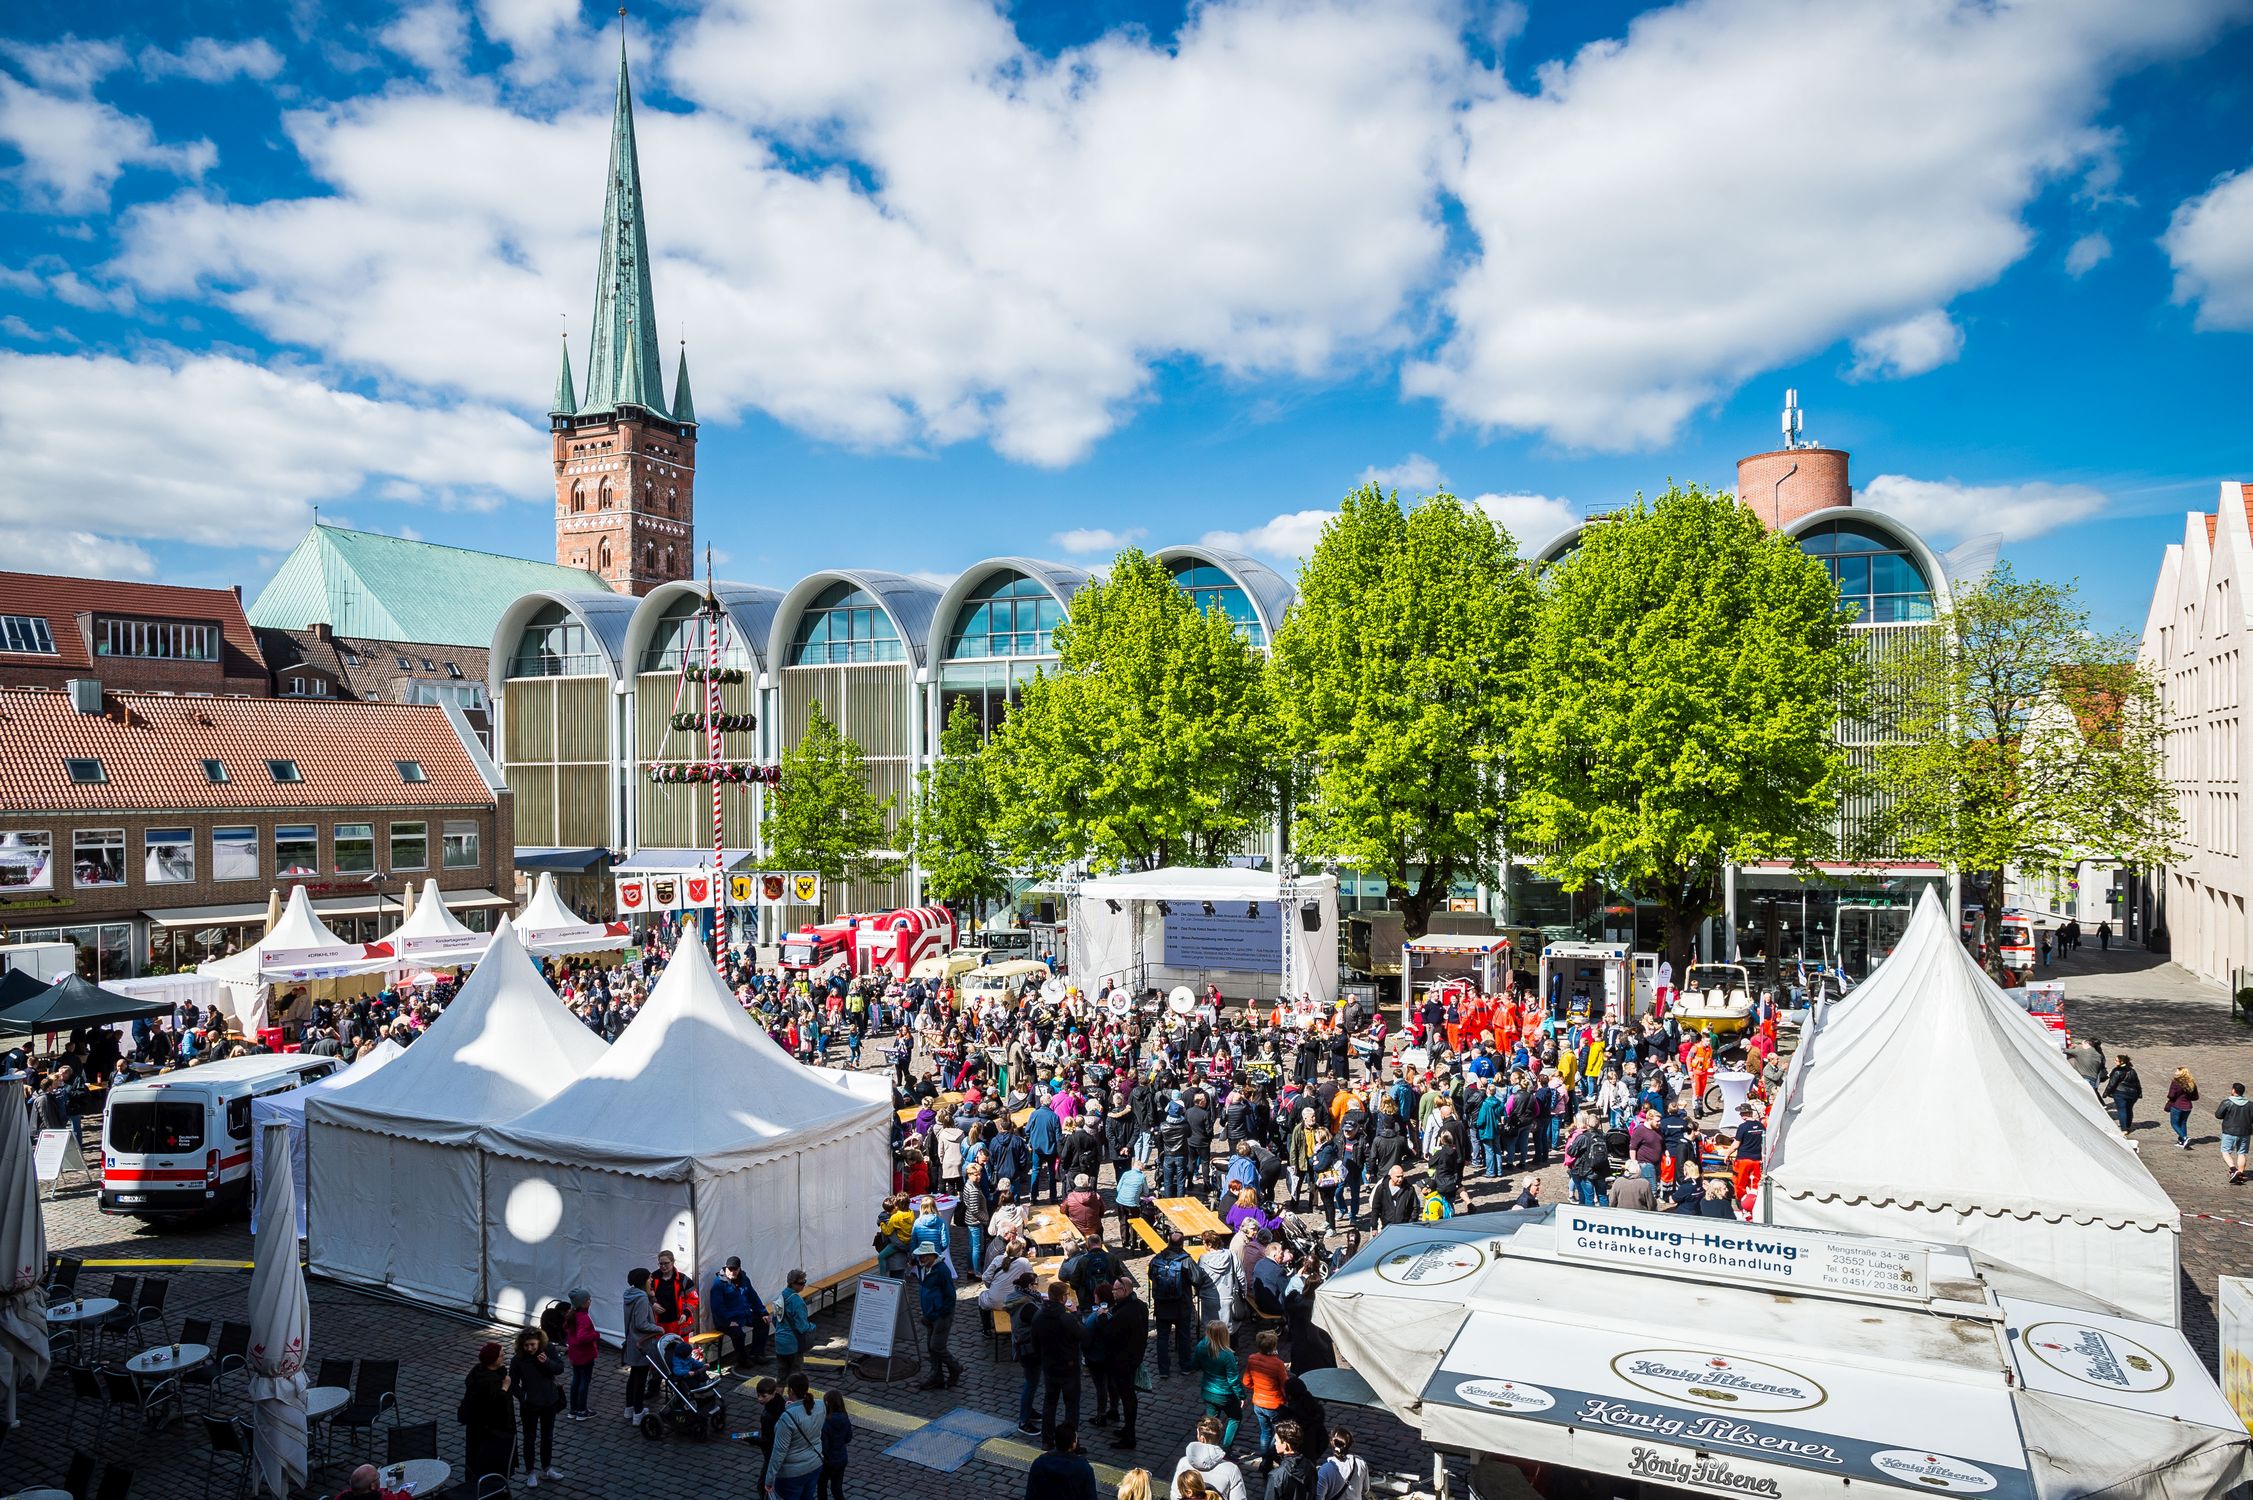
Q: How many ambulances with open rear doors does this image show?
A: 2